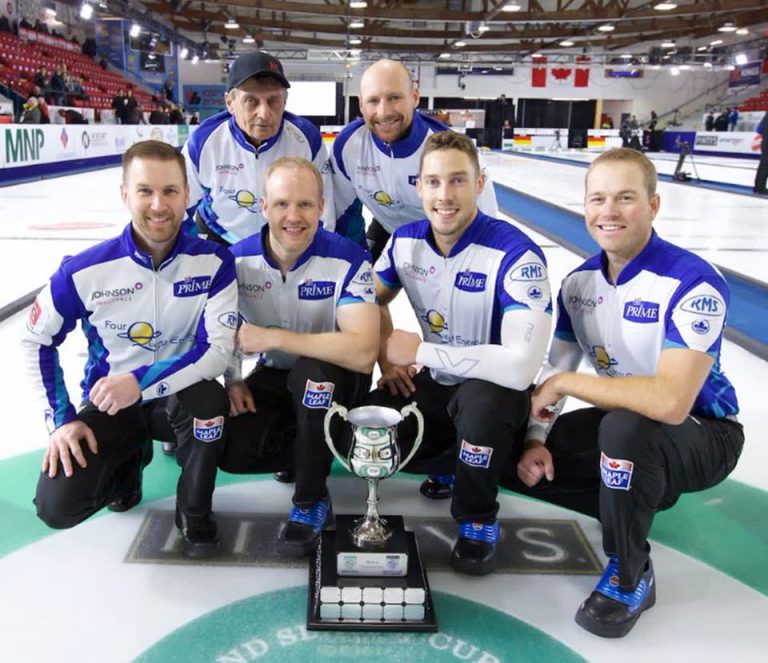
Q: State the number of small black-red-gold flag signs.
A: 3